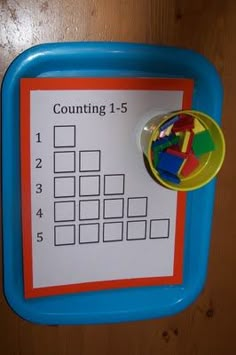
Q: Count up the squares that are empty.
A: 15